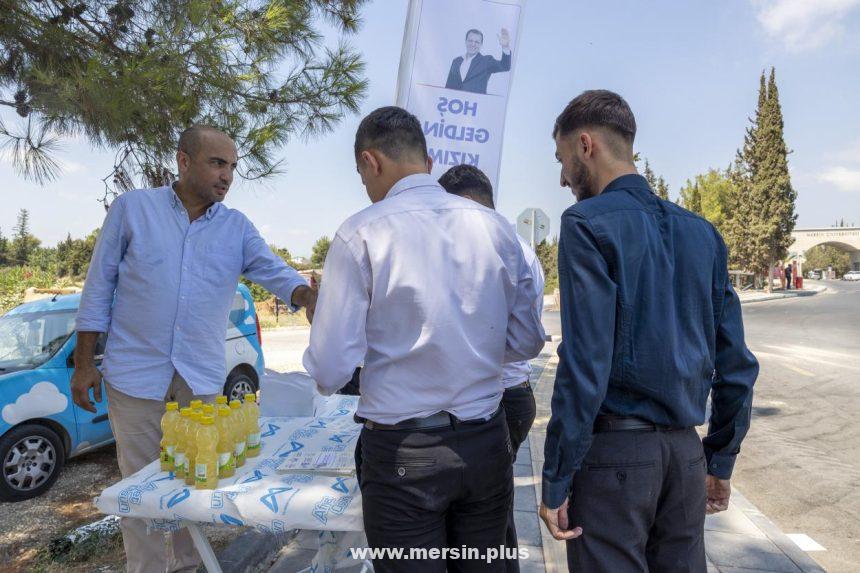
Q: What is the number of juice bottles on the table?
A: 10